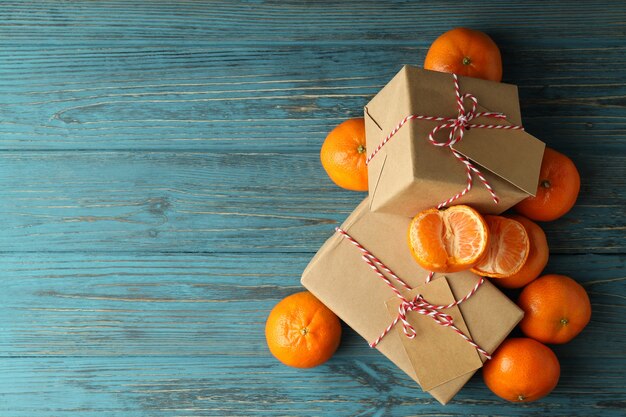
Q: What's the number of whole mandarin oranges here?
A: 7